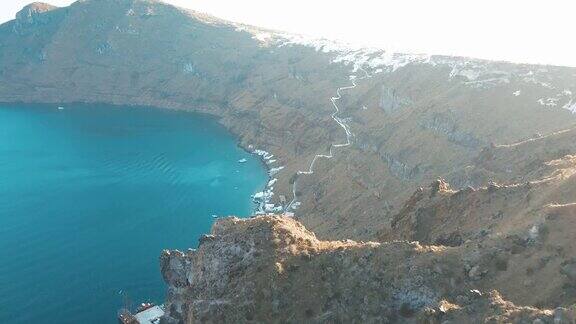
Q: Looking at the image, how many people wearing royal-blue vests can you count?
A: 0